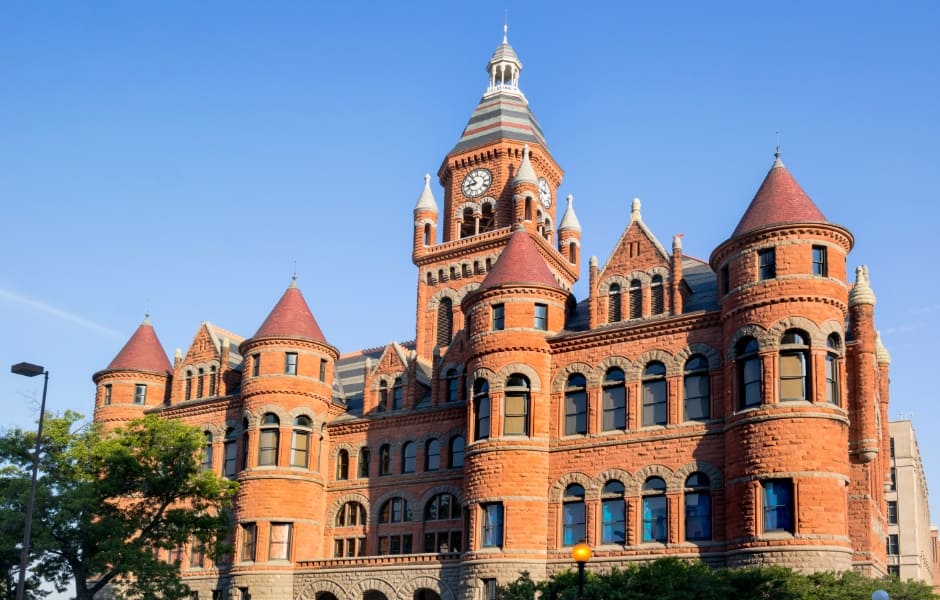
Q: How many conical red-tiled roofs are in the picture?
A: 4